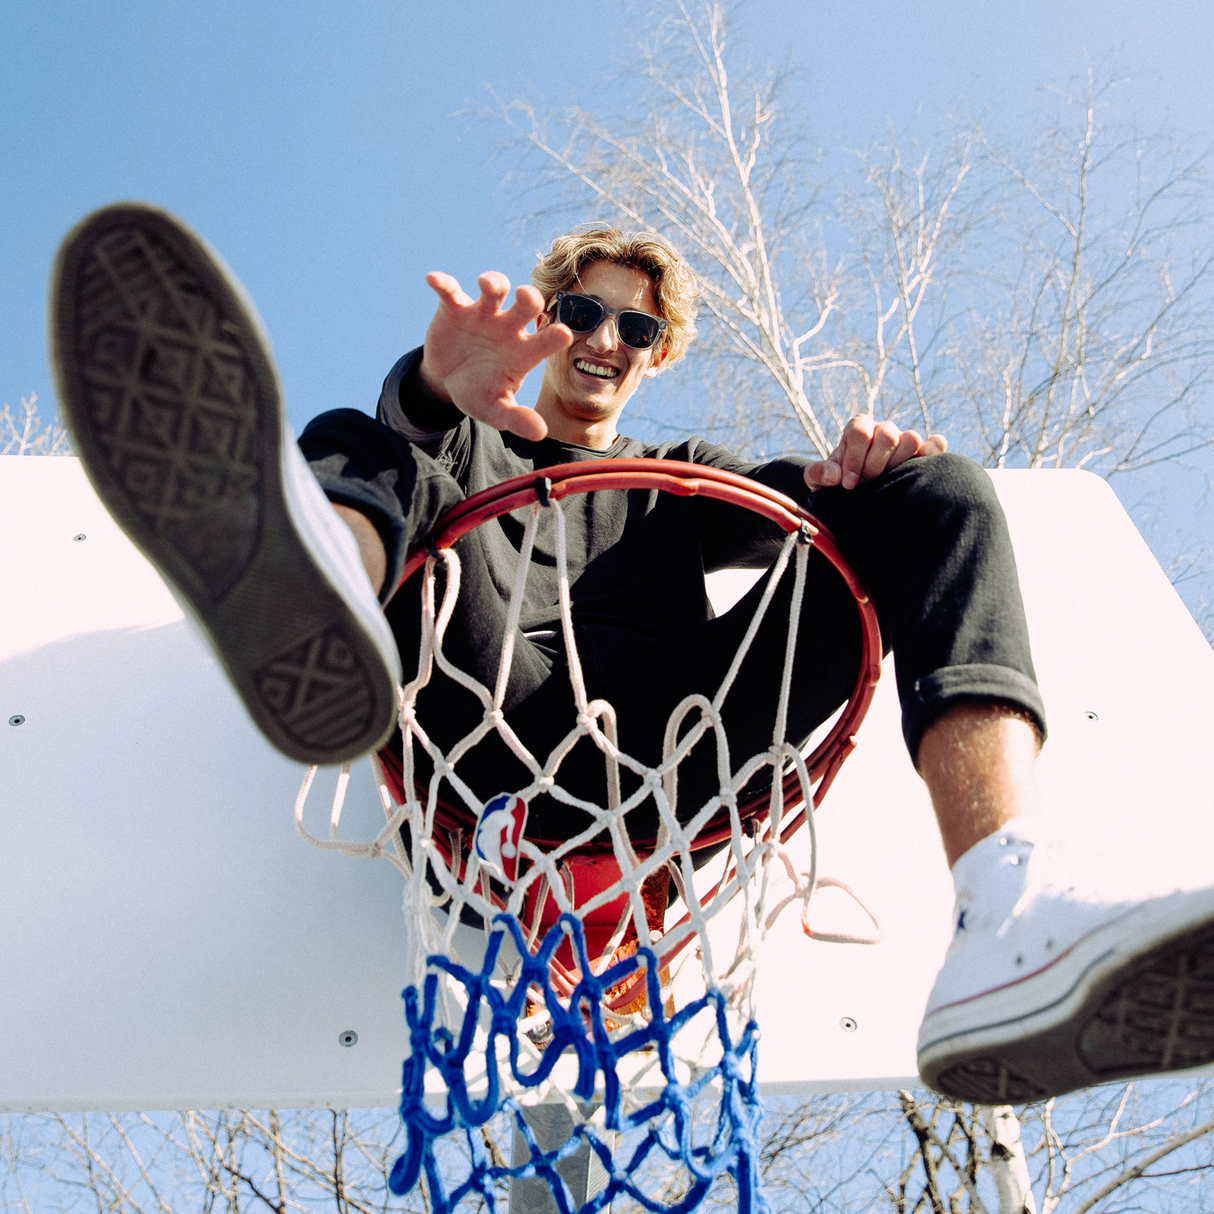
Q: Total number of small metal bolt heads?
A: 5